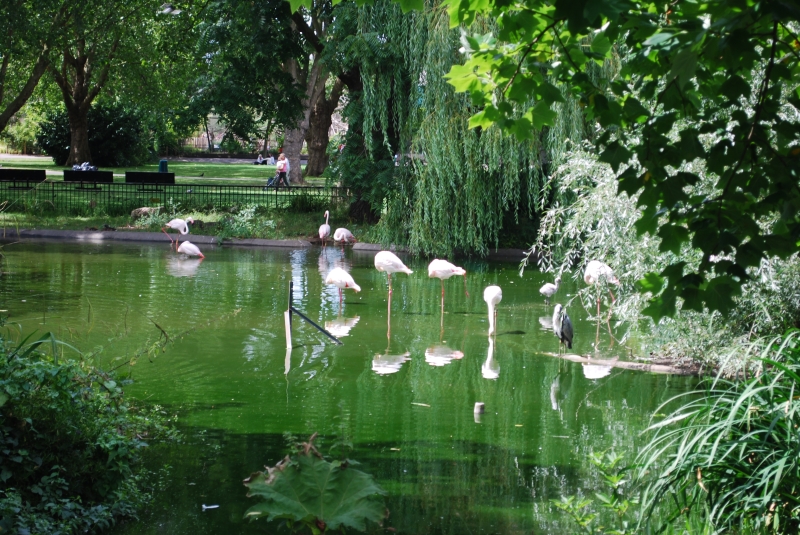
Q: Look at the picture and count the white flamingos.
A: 10